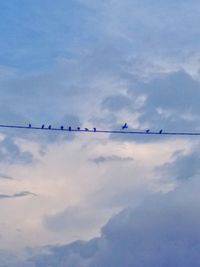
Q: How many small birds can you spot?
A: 11